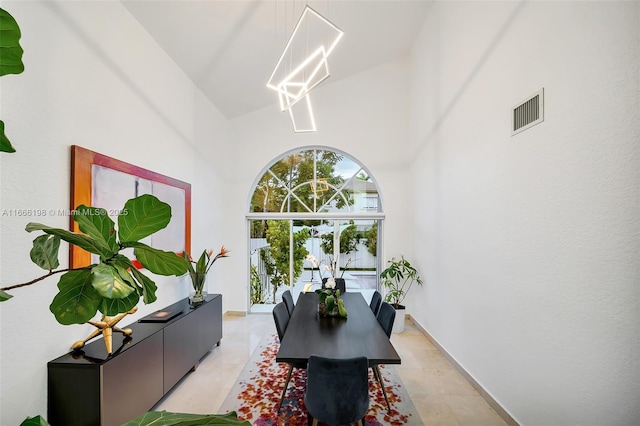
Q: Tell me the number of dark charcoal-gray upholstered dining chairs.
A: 6